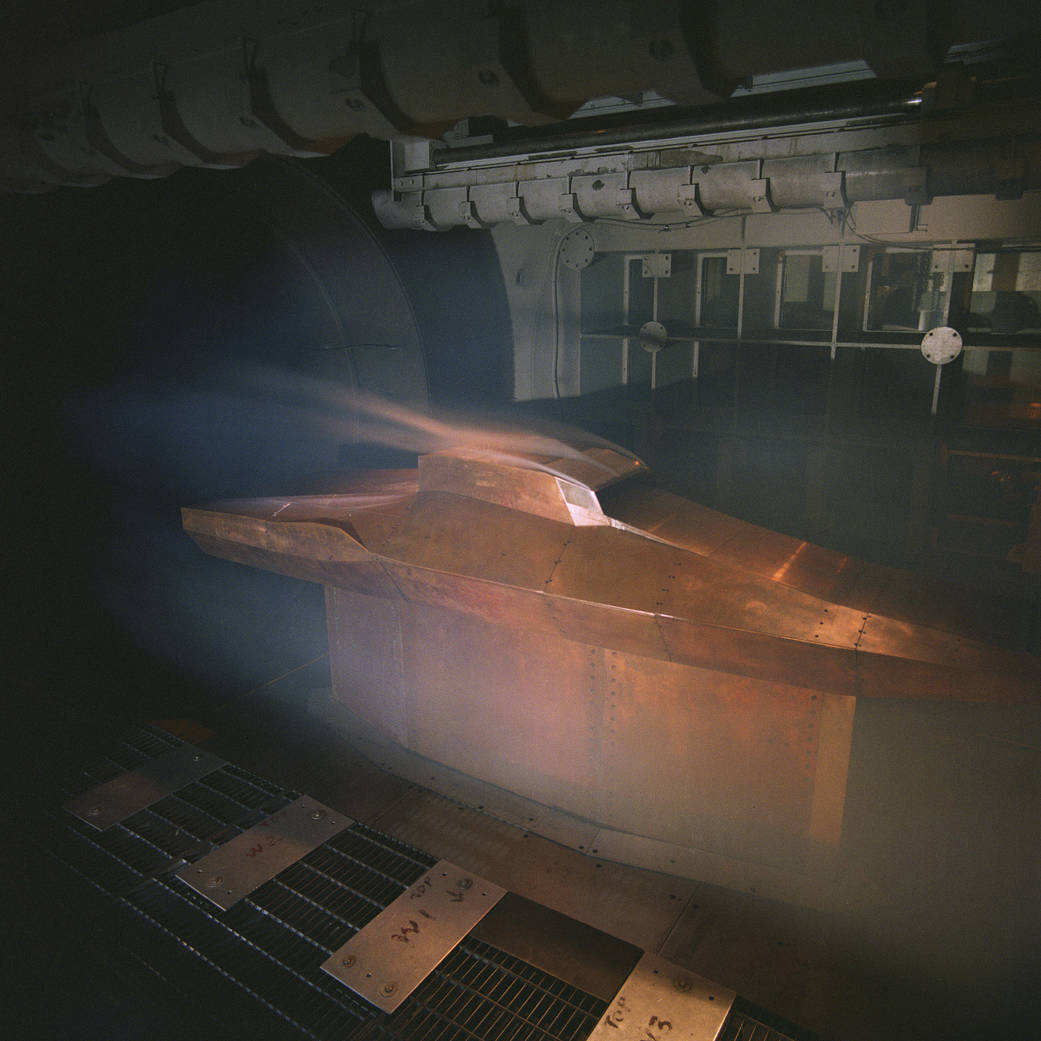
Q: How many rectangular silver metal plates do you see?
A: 4